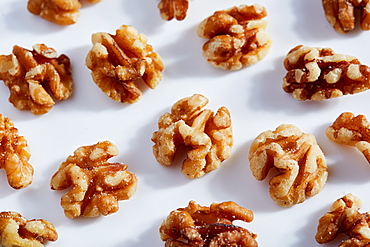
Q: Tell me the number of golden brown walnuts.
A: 15